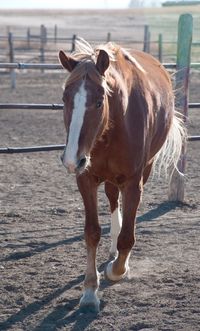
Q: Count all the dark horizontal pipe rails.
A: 3